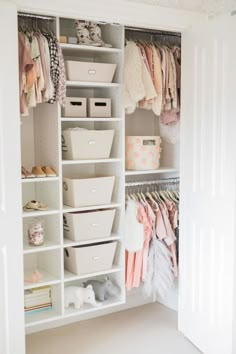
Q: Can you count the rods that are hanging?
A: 3